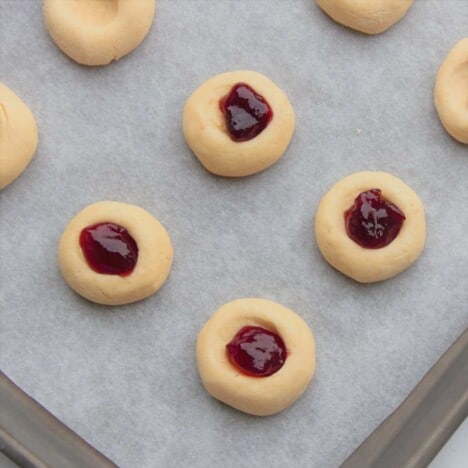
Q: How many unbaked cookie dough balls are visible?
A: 8